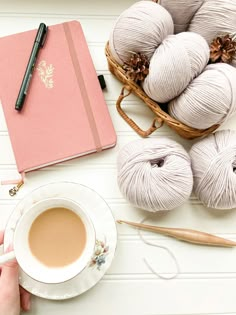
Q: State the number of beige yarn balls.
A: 7